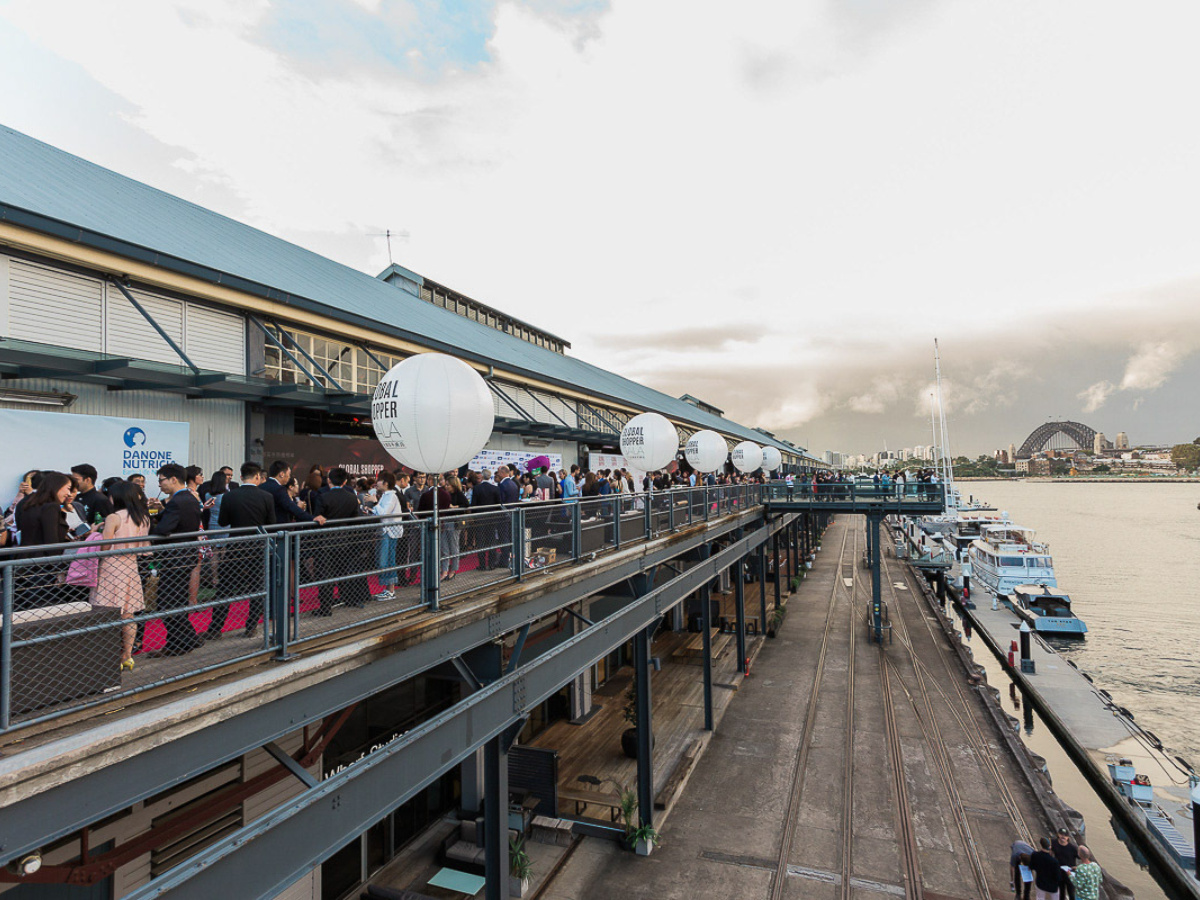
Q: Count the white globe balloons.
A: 5